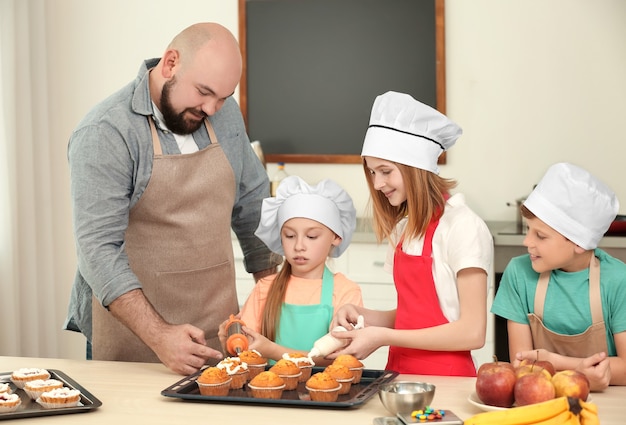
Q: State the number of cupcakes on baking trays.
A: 14